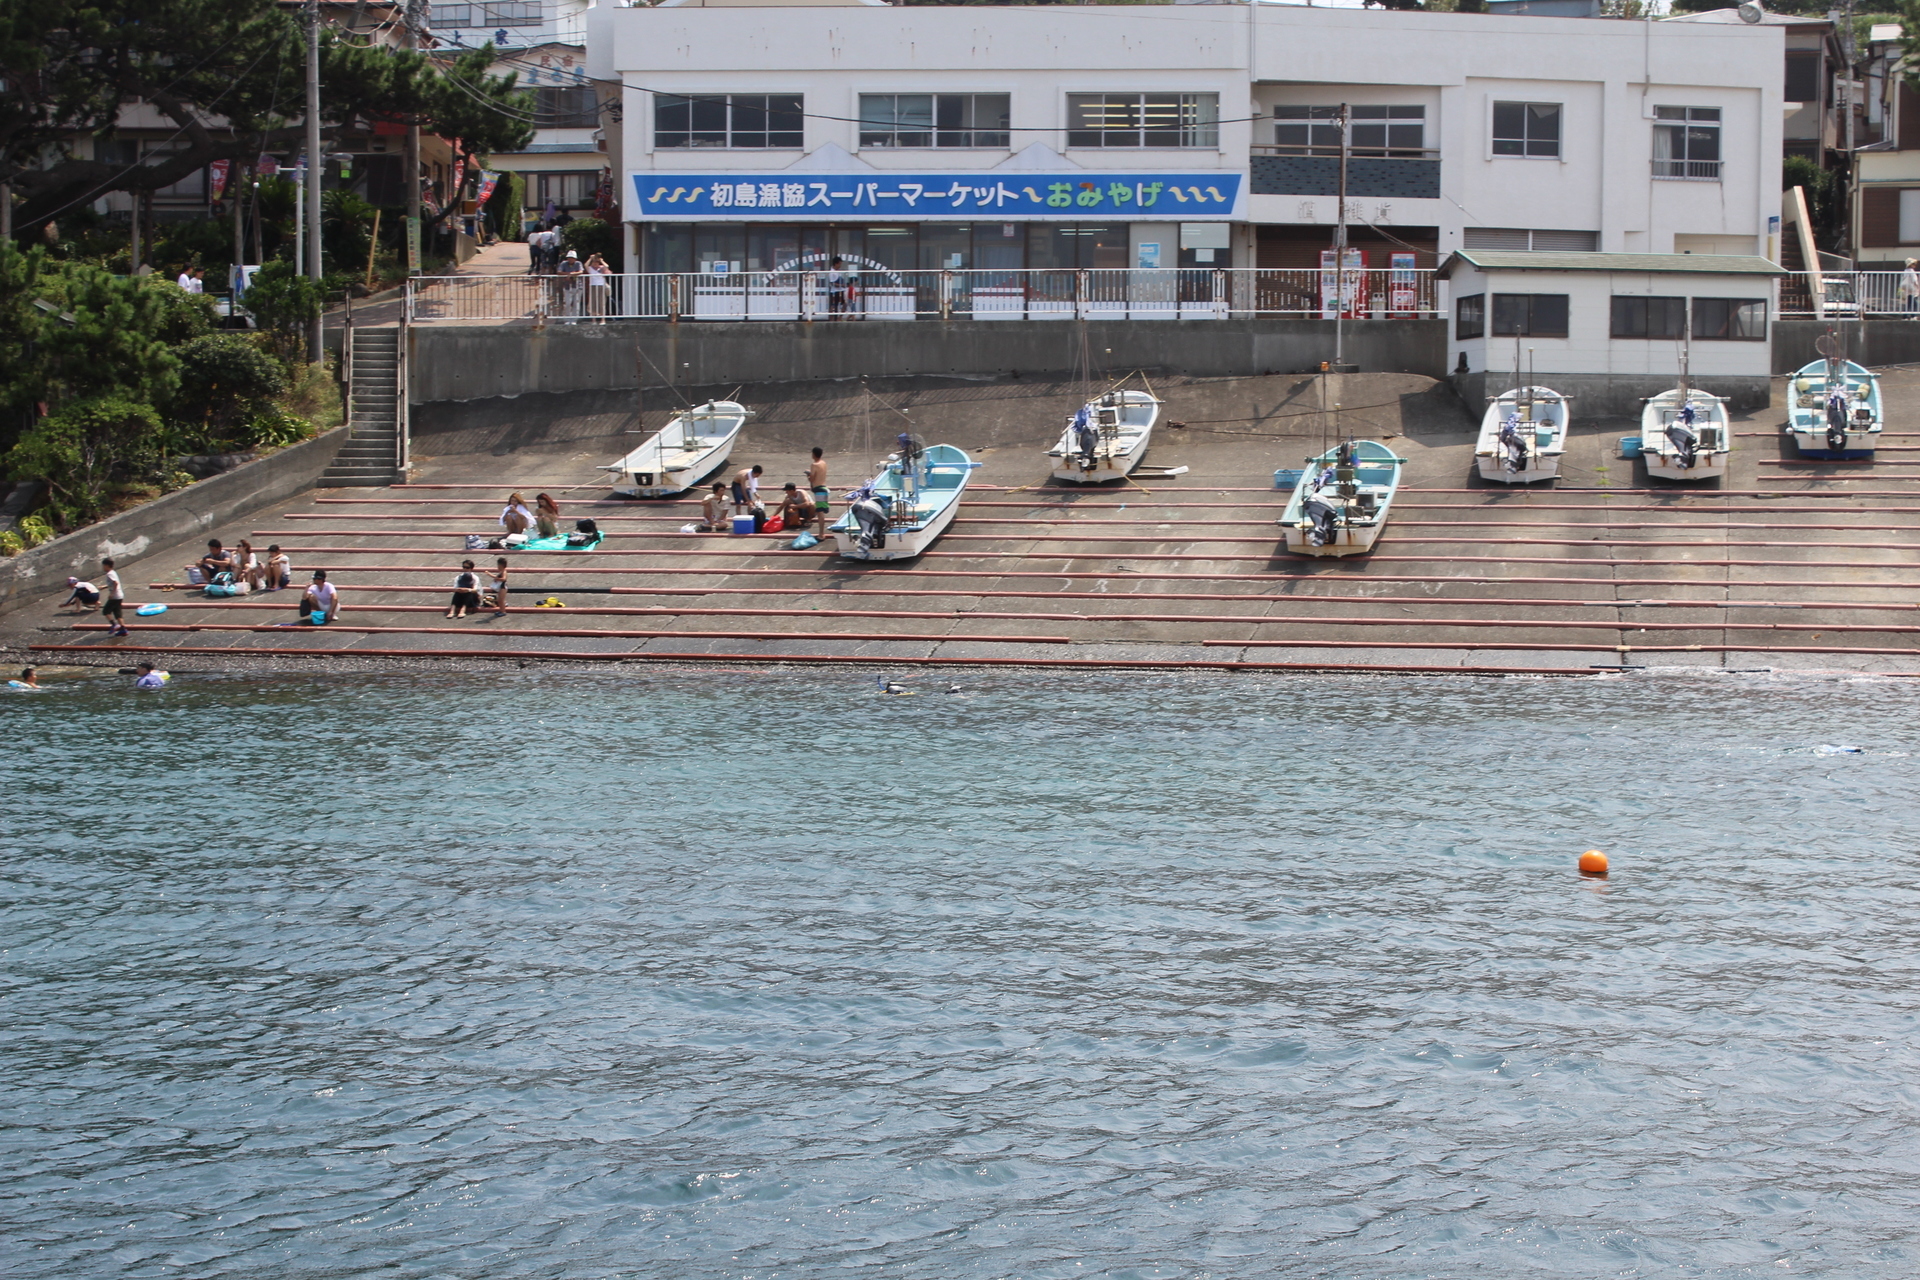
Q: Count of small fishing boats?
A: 7